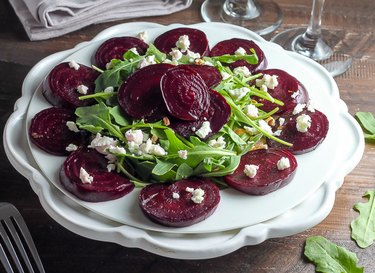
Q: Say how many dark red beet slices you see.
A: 14